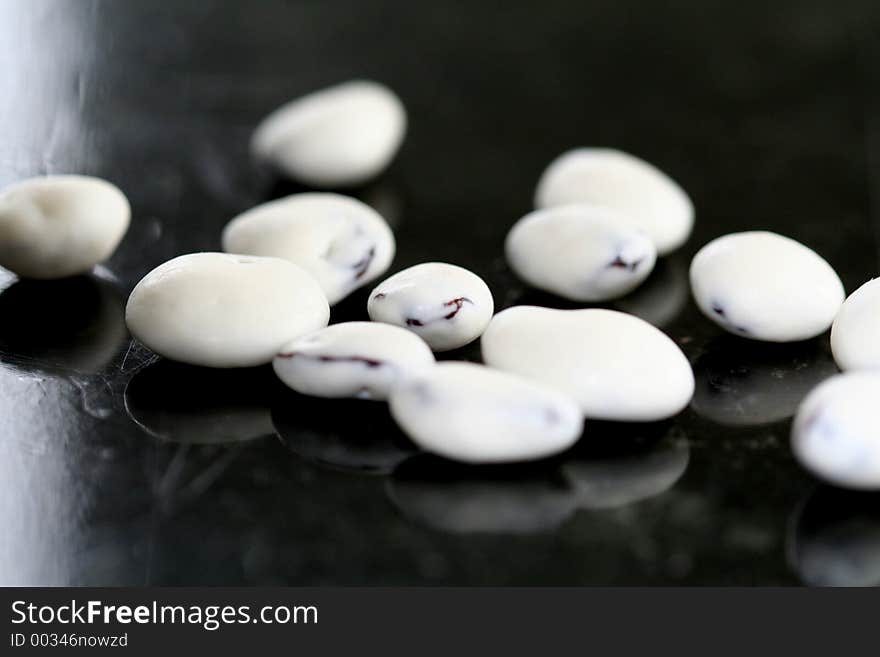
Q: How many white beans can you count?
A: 13